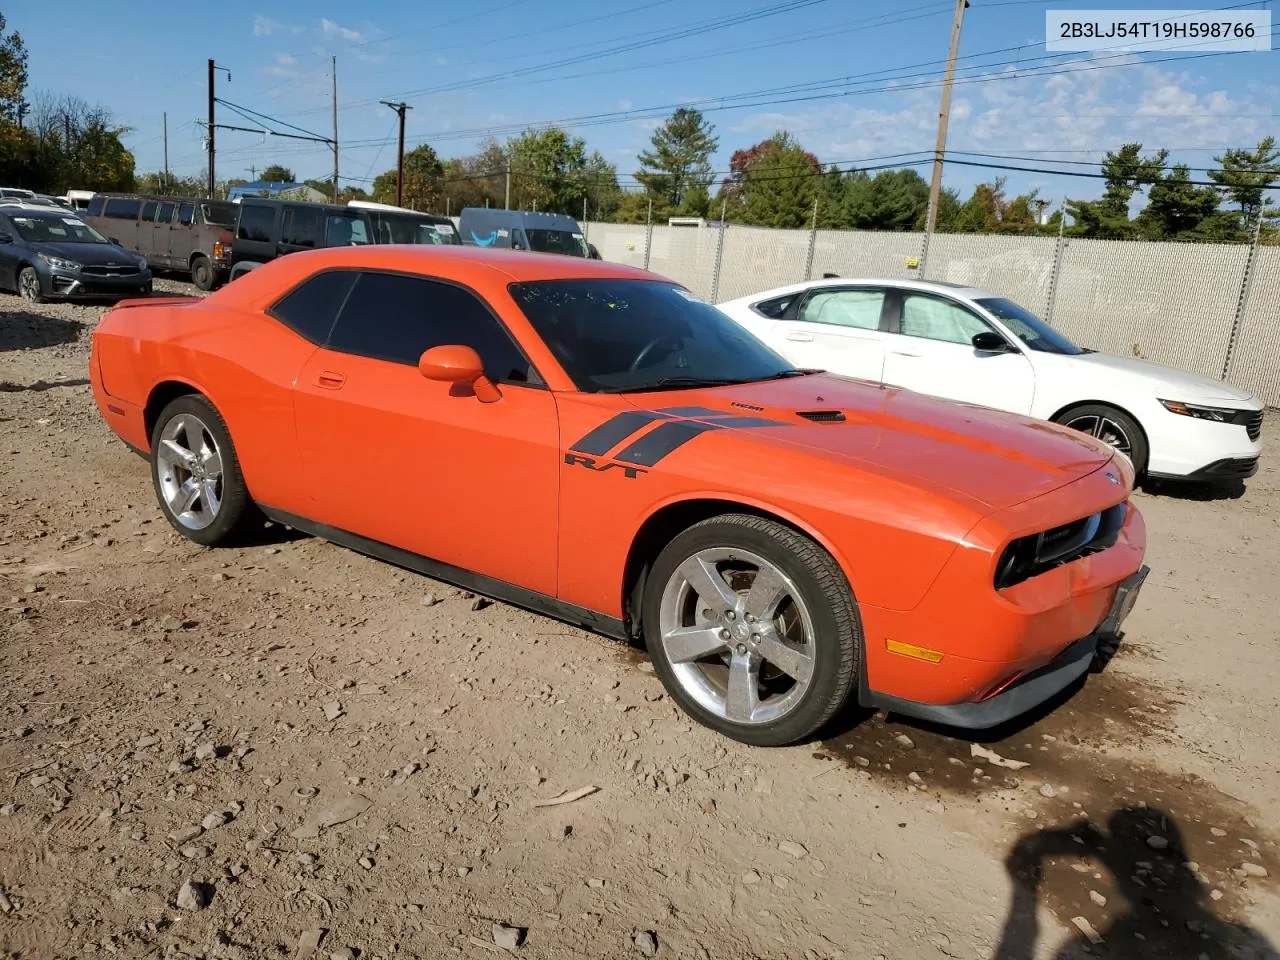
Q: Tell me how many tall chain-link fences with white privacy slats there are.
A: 1